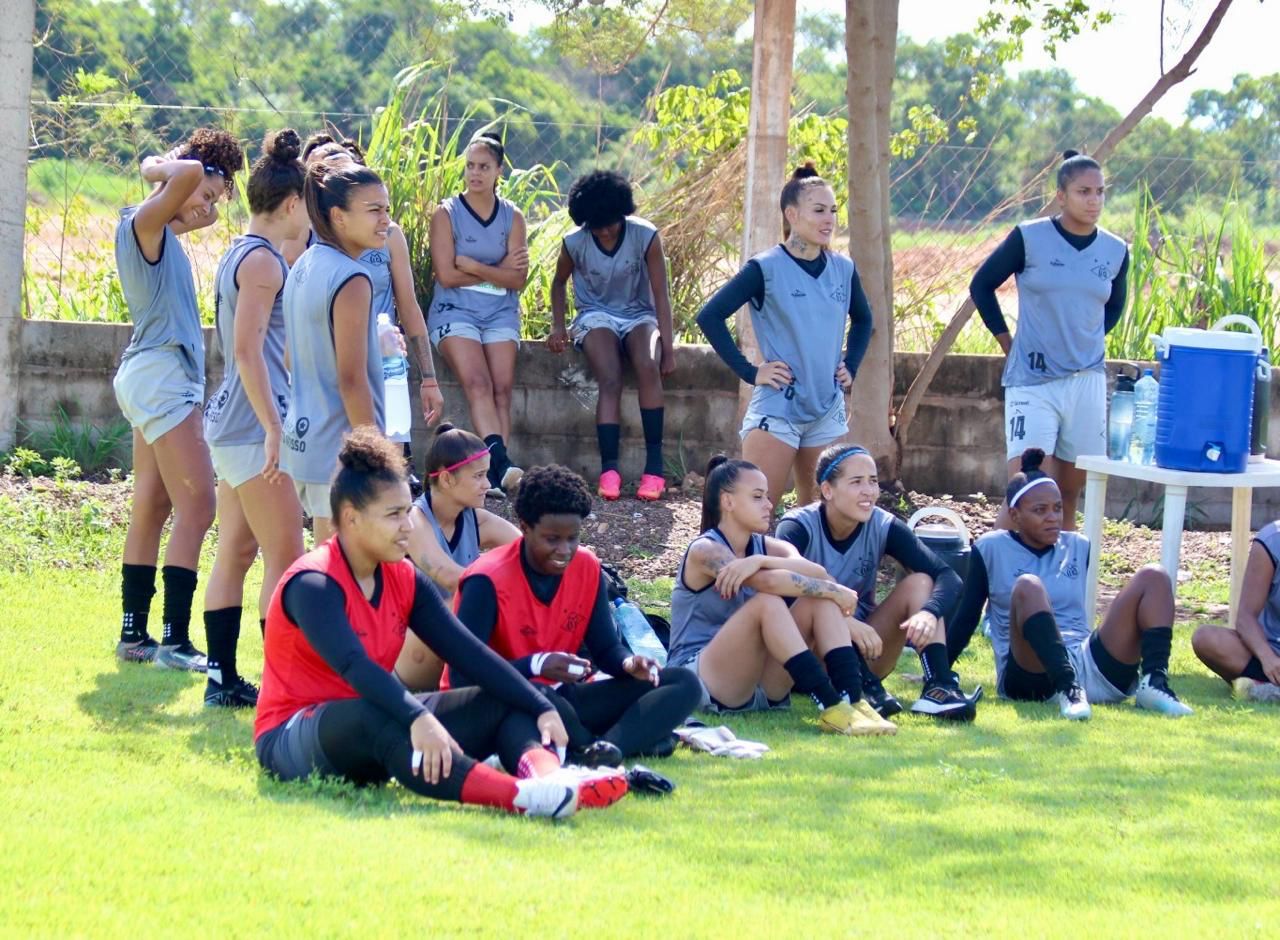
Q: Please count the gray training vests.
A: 13